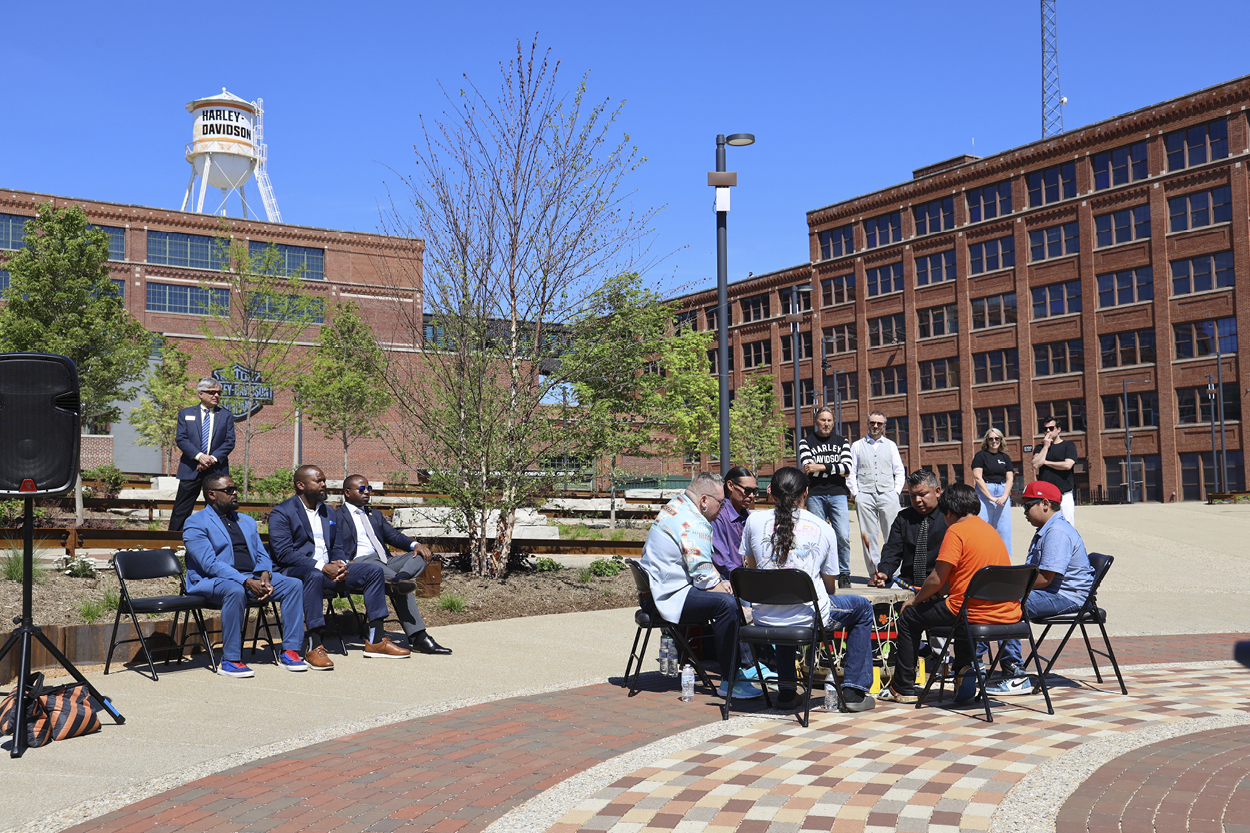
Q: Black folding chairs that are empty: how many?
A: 1